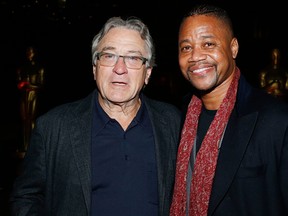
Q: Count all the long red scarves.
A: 1